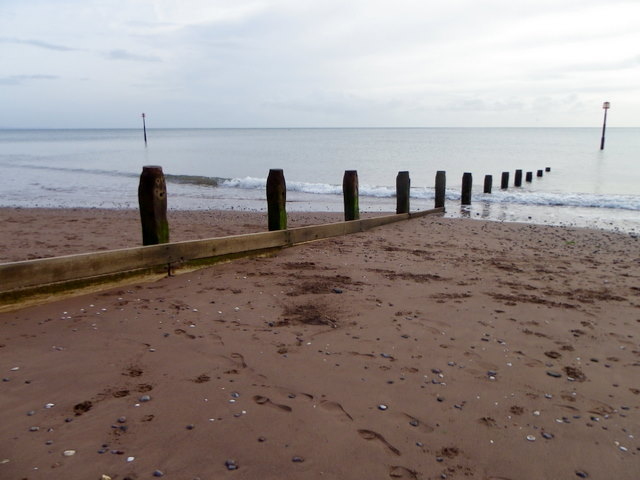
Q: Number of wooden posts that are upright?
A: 12